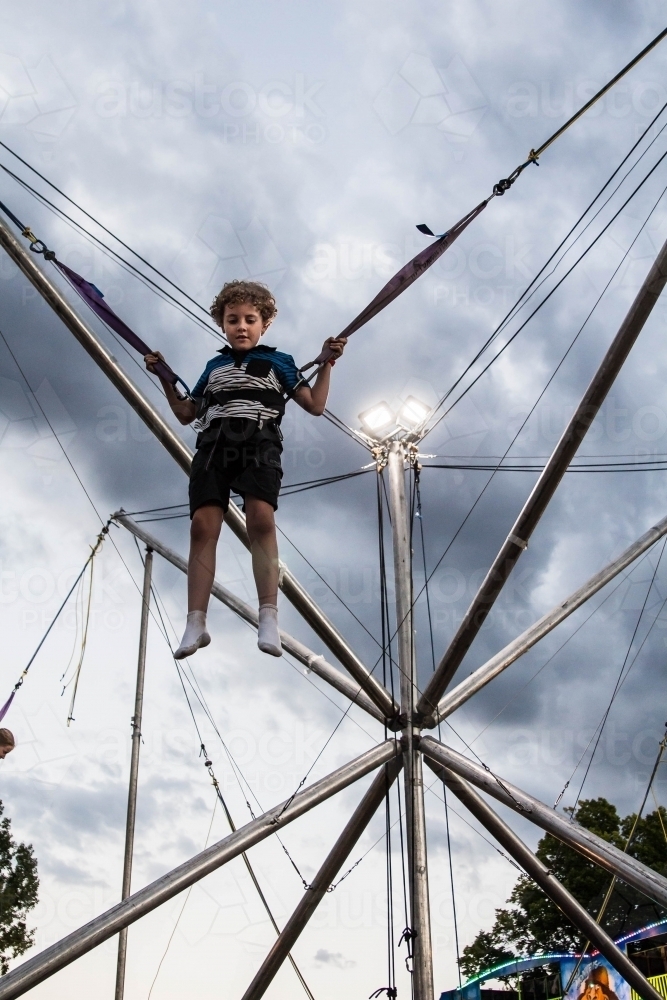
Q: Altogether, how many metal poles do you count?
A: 10